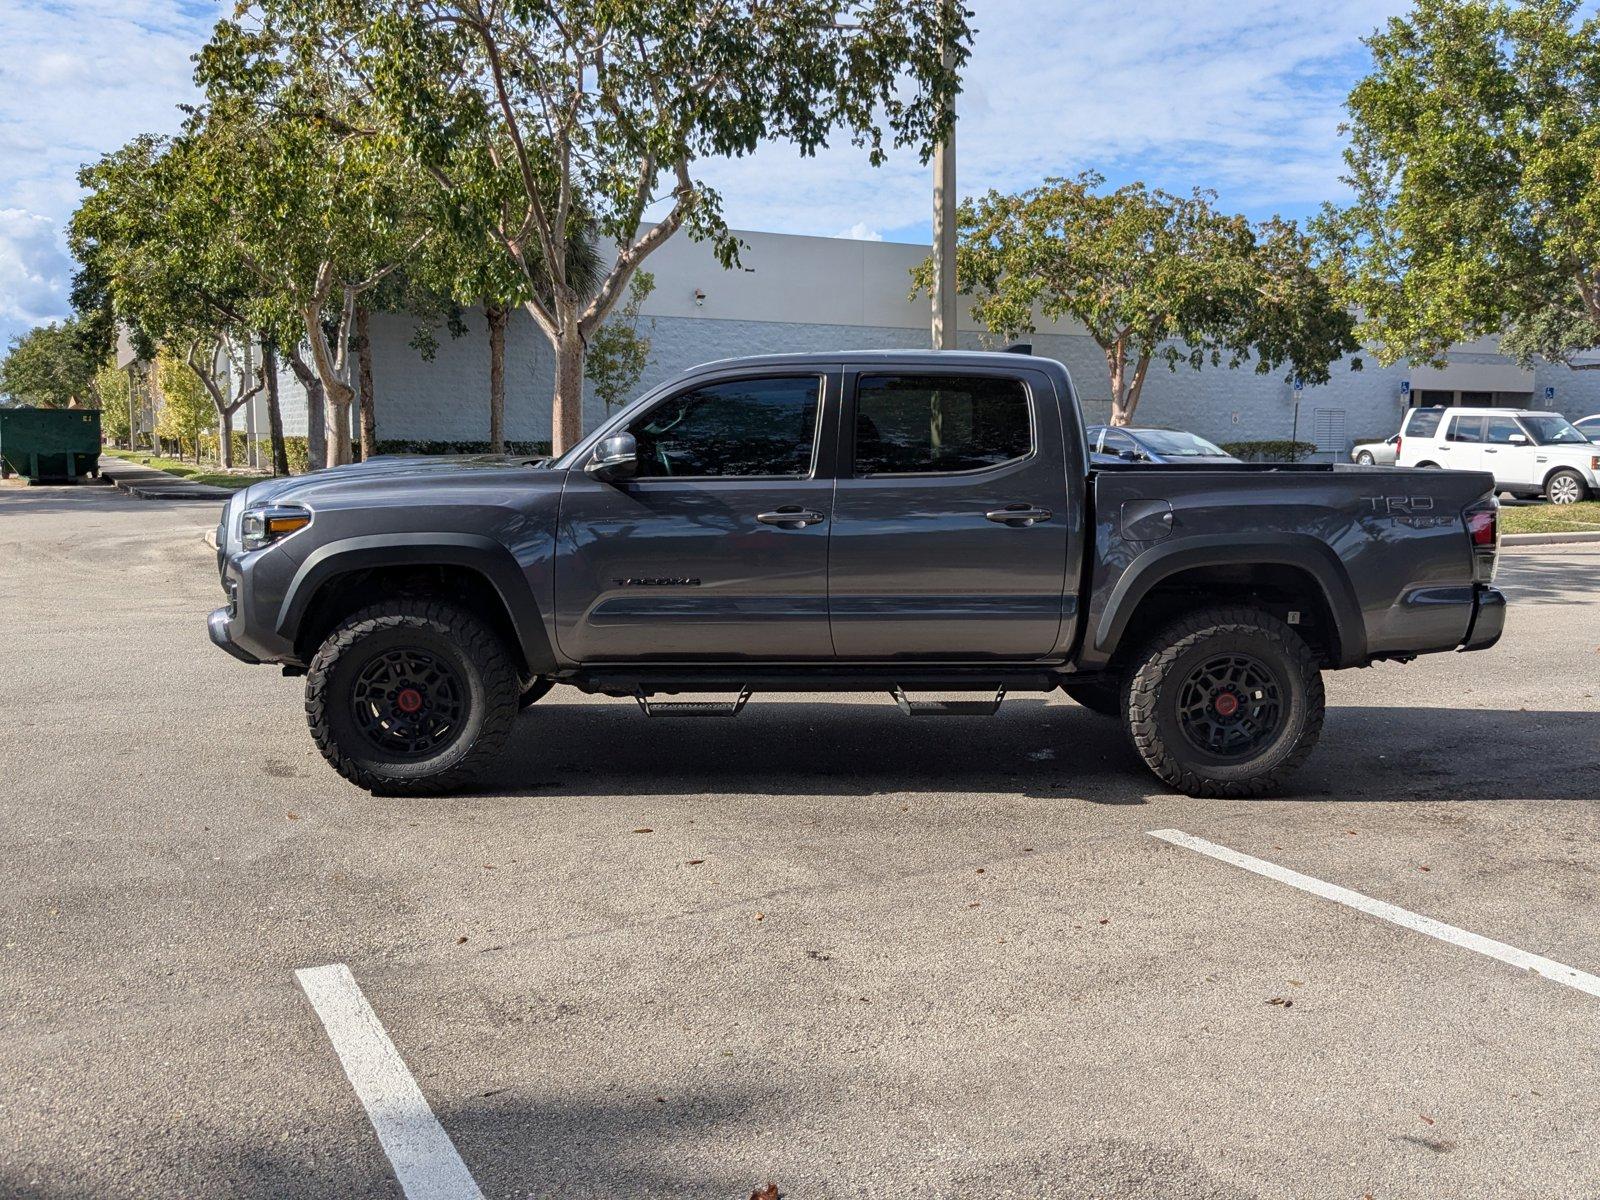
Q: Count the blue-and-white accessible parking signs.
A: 3